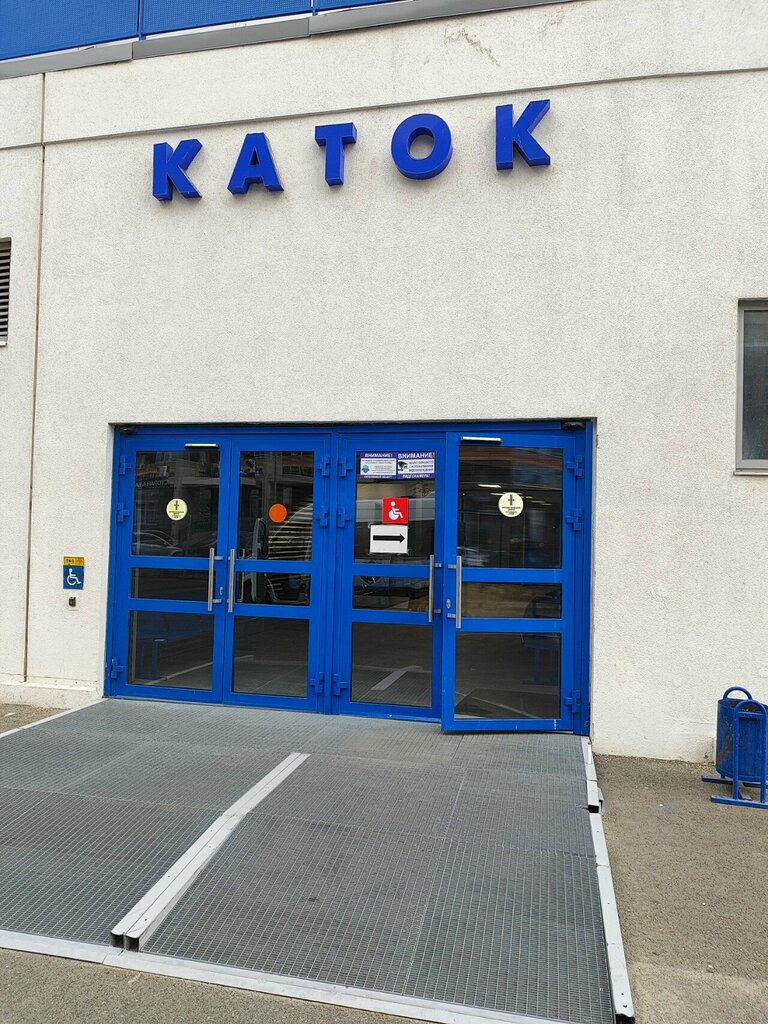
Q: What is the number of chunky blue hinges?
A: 12